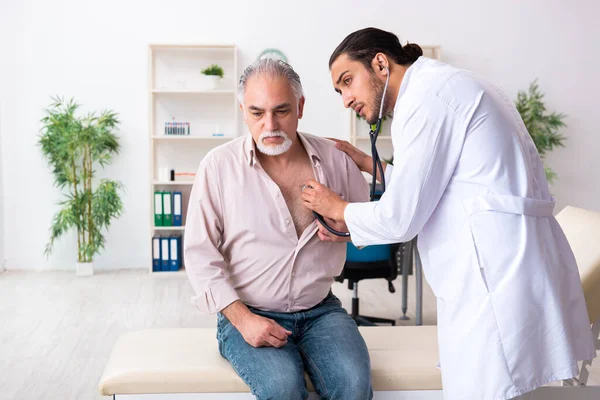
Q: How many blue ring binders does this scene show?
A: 4